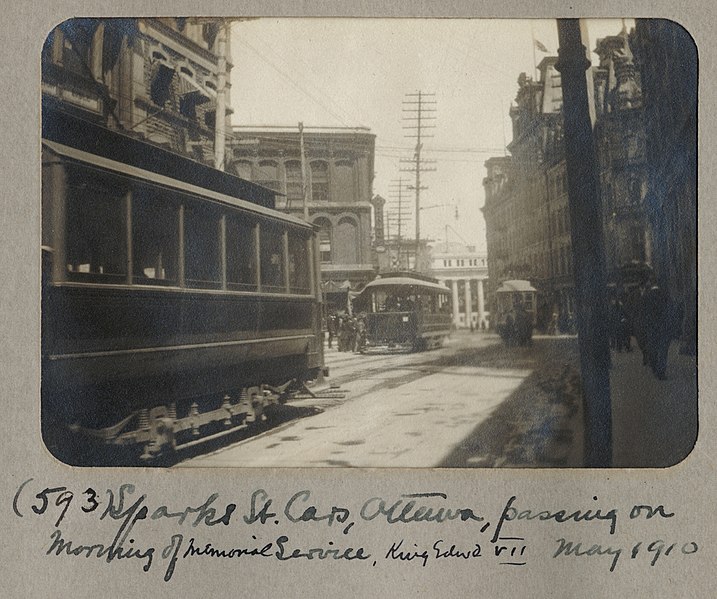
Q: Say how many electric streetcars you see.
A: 3